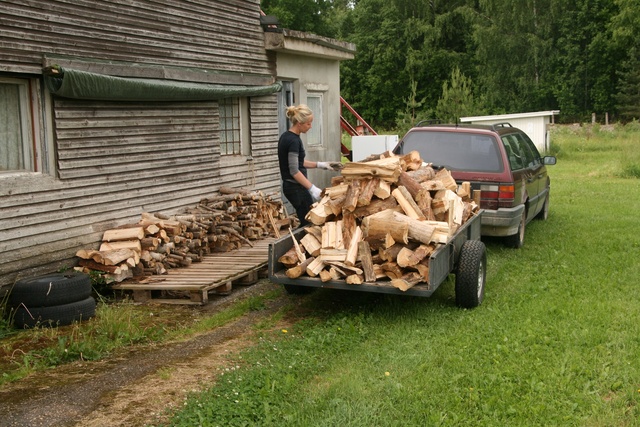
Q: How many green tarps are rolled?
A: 1